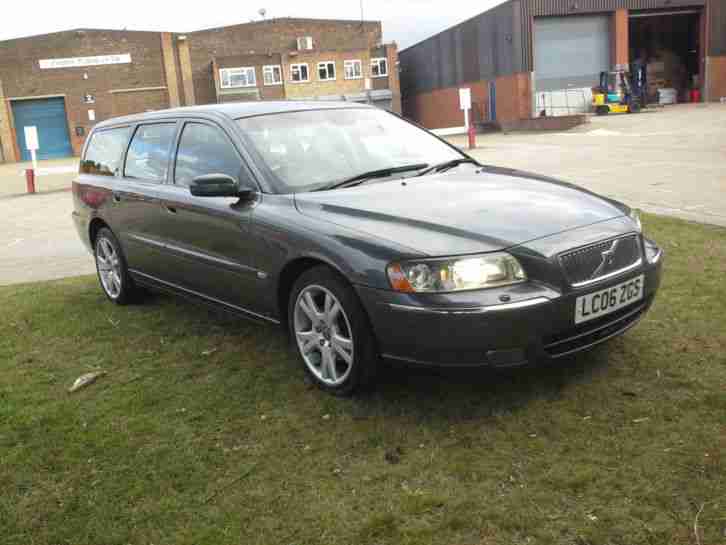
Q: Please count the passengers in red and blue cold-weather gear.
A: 0